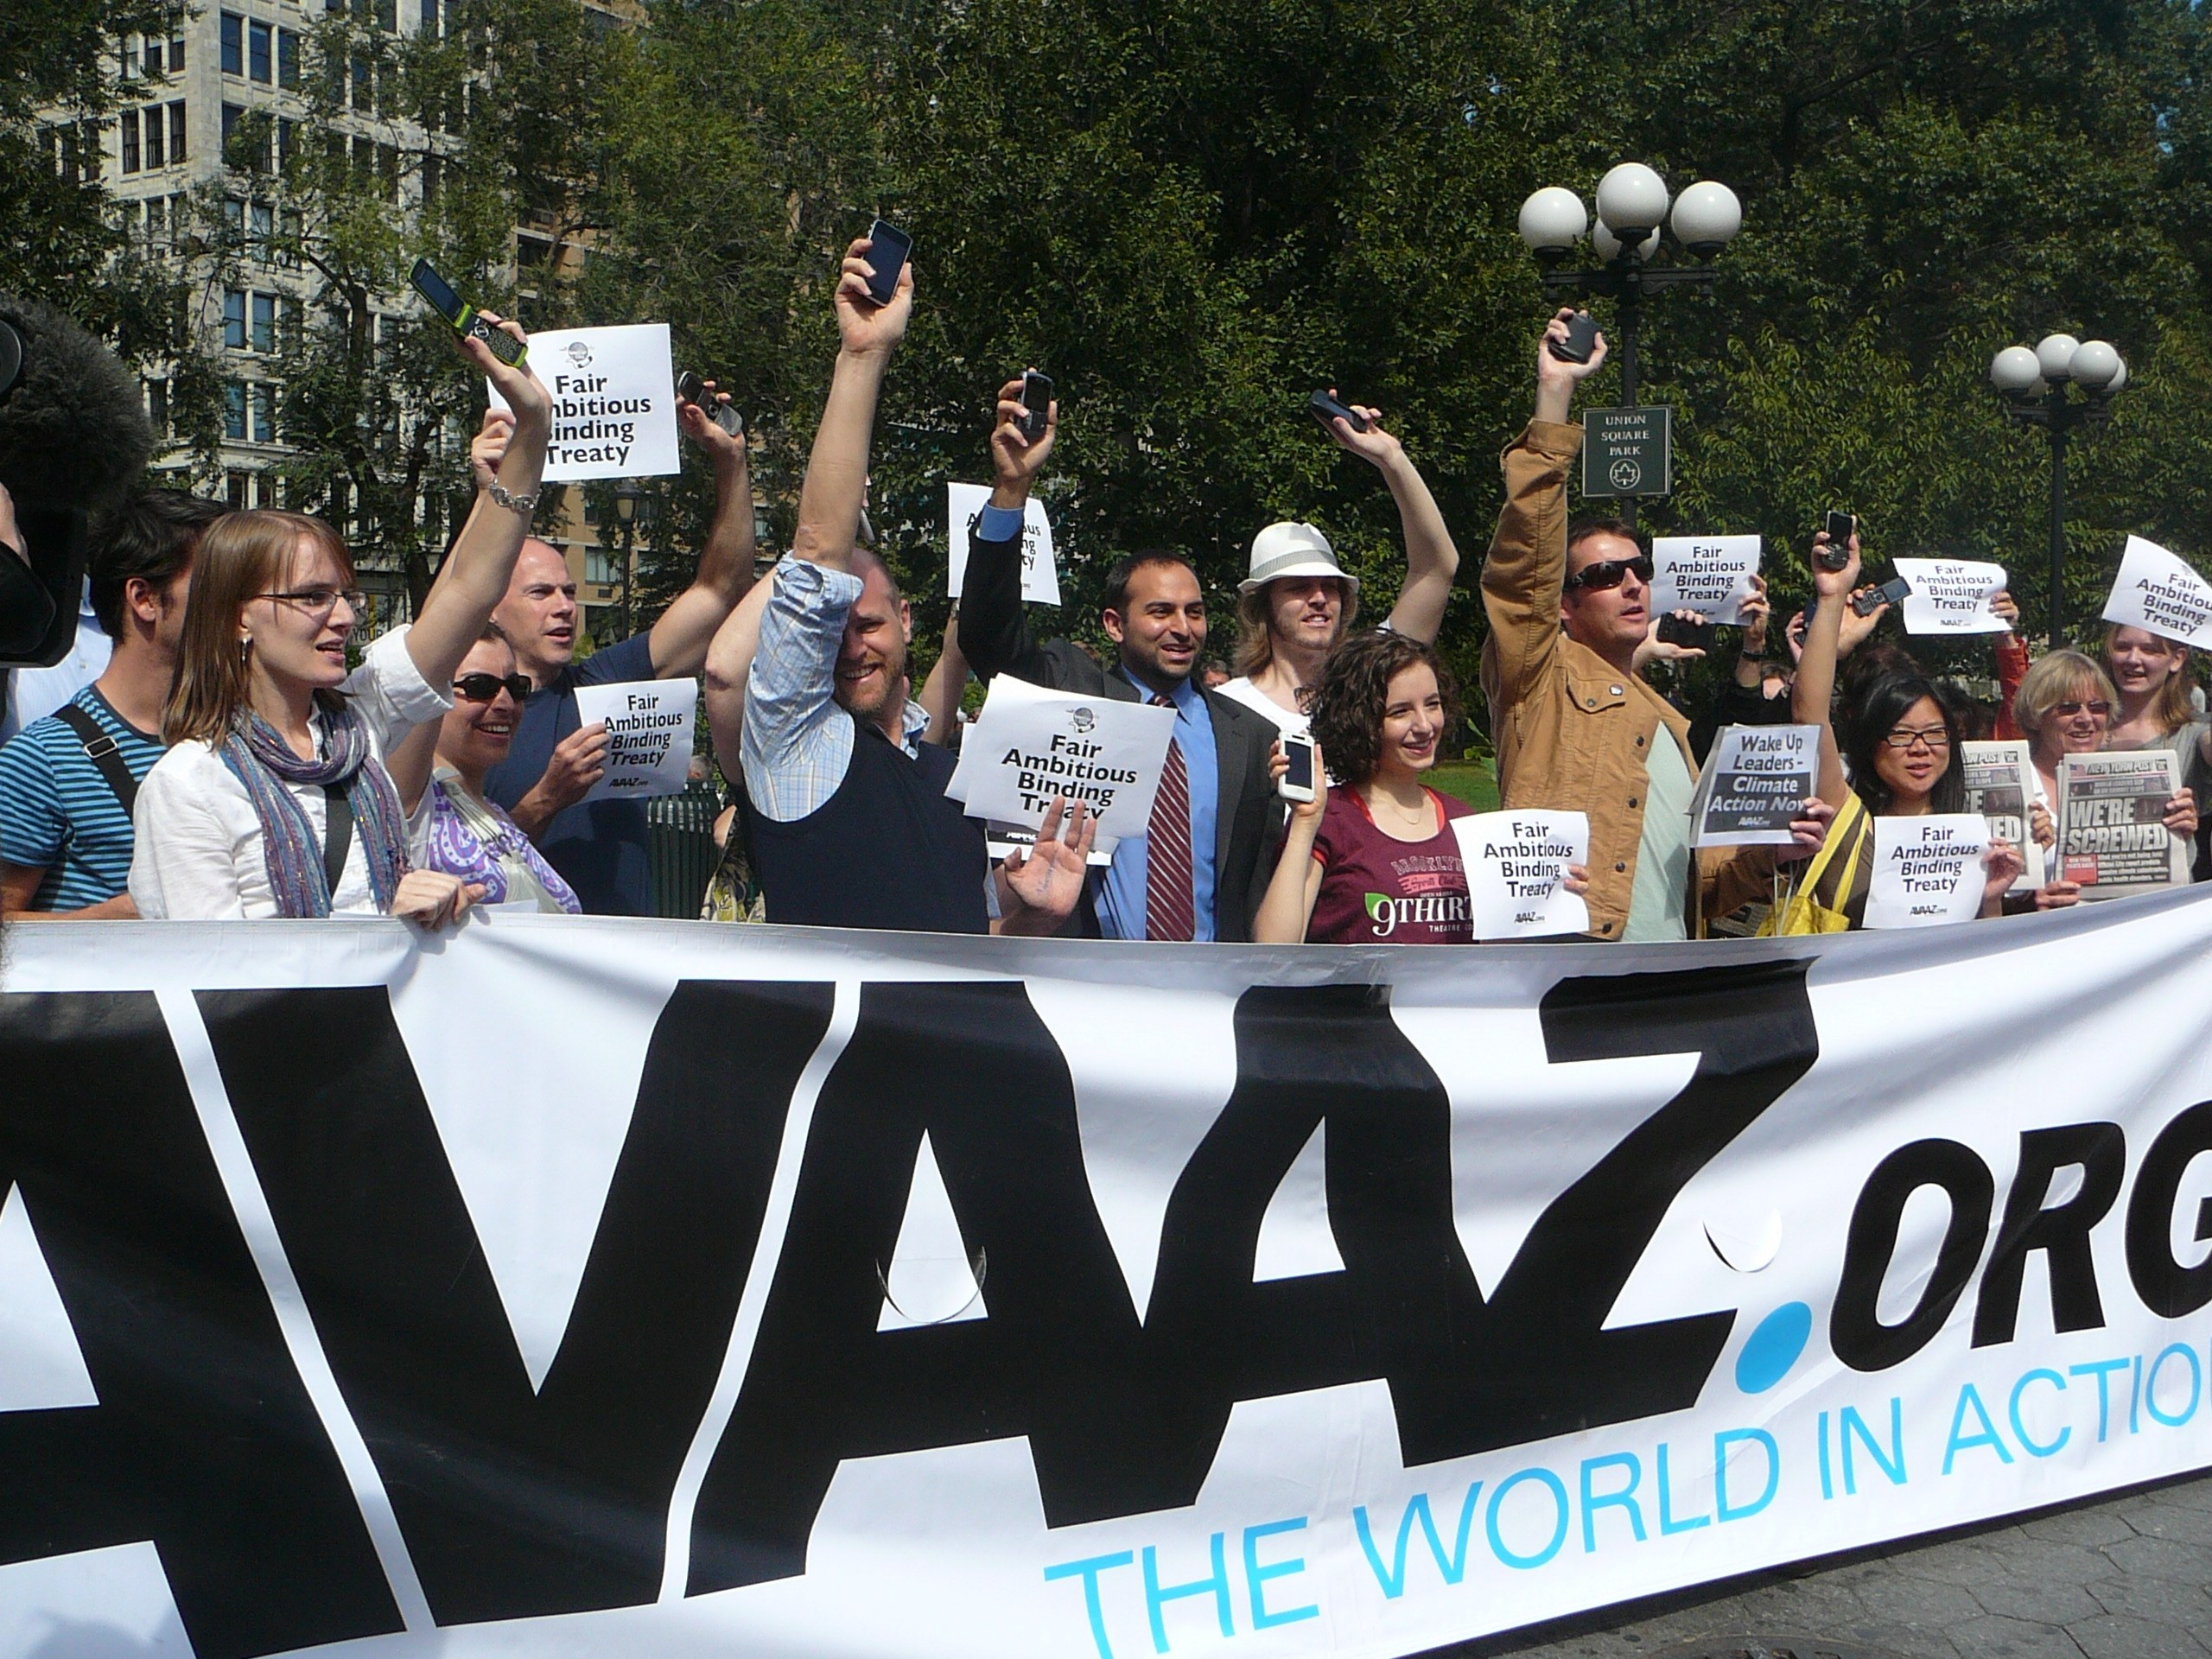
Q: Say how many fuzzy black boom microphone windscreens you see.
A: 1